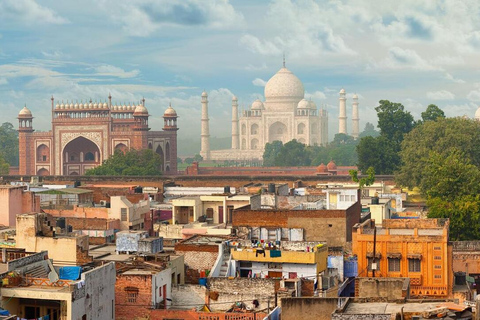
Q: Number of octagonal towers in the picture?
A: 3